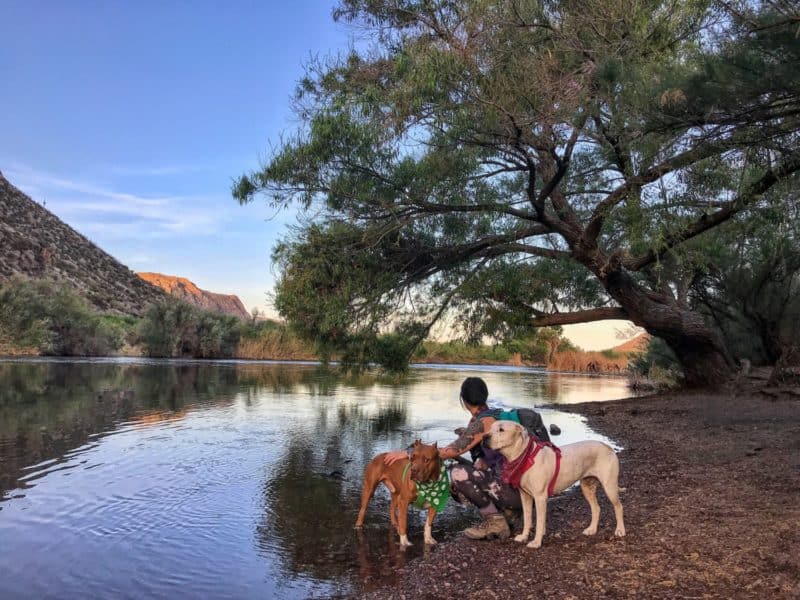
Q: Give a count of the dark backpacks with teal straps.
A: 1